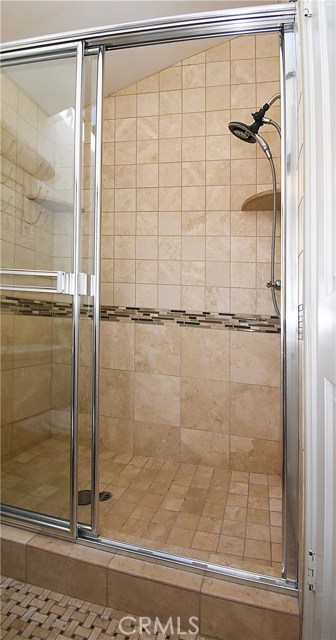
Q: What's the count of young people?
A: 0